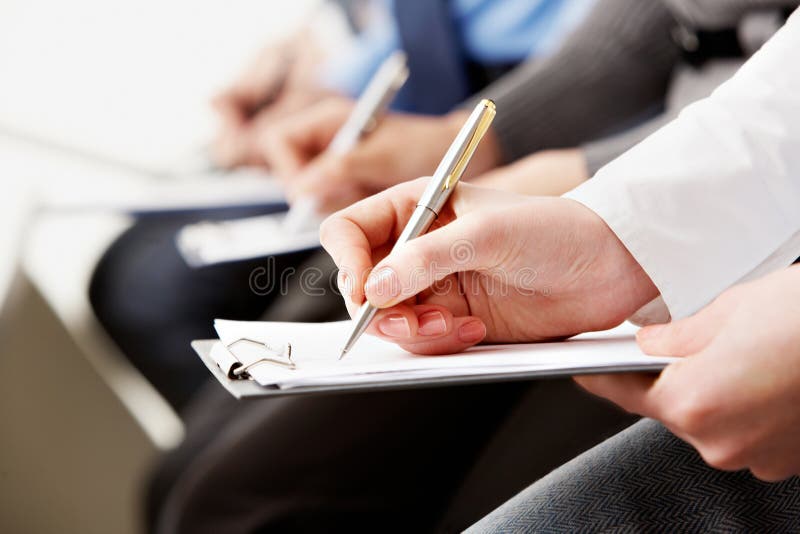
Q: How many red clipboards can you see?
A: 0